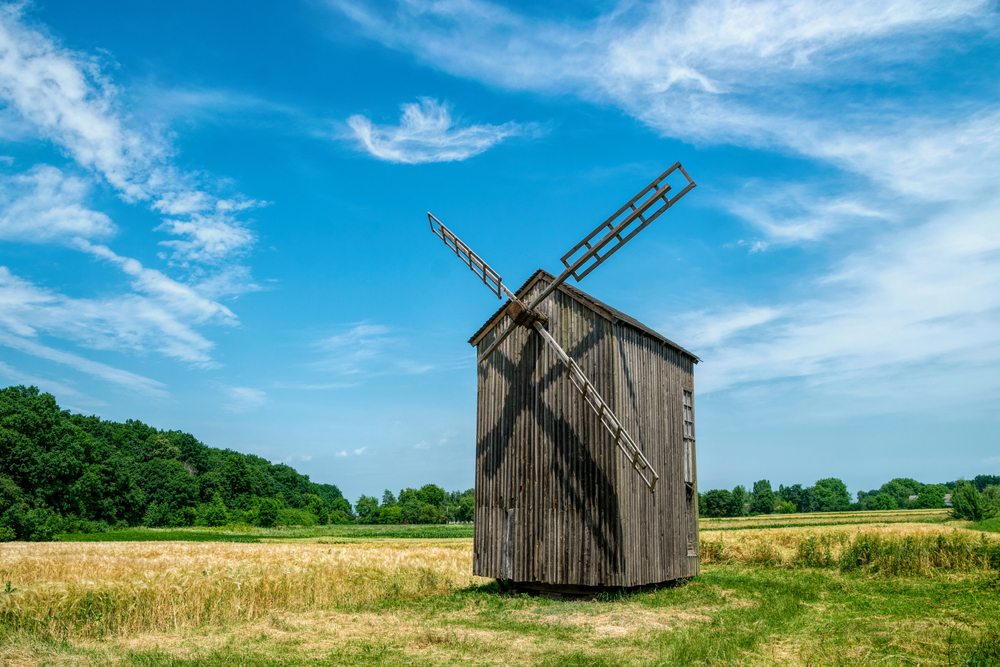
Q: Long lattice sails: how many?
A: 3